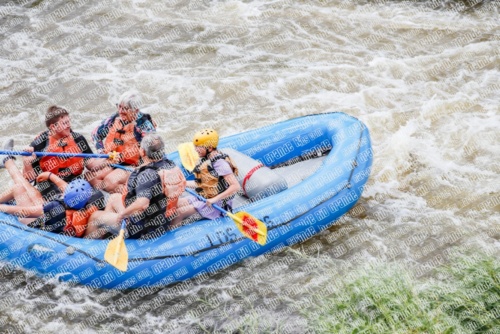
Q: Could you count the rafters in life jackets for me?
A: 5